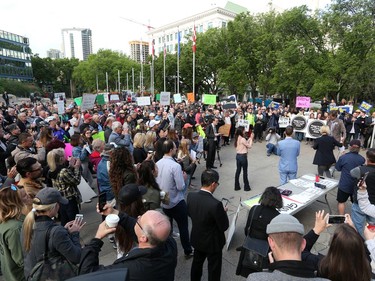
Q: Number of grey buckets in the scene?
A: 0